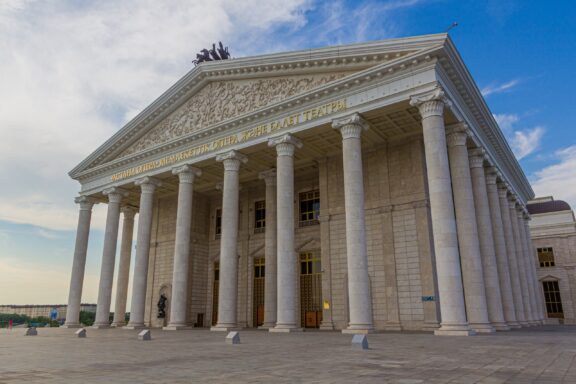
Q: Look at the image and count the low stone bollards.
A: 5